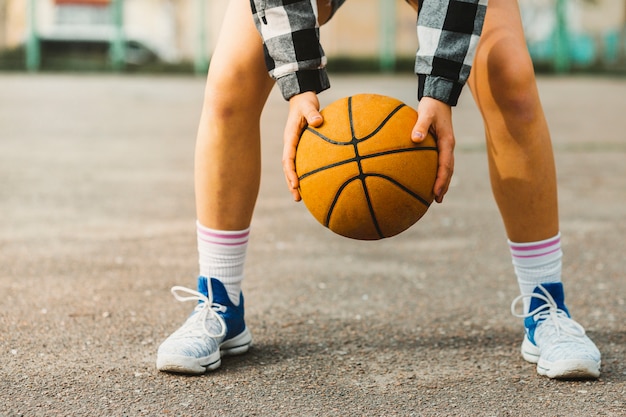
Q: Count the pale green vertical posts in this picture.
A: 5